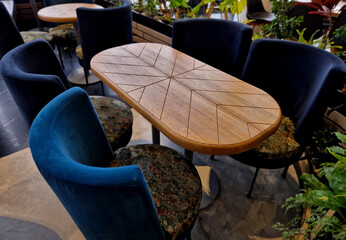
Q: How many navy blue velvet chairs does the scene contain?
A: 5